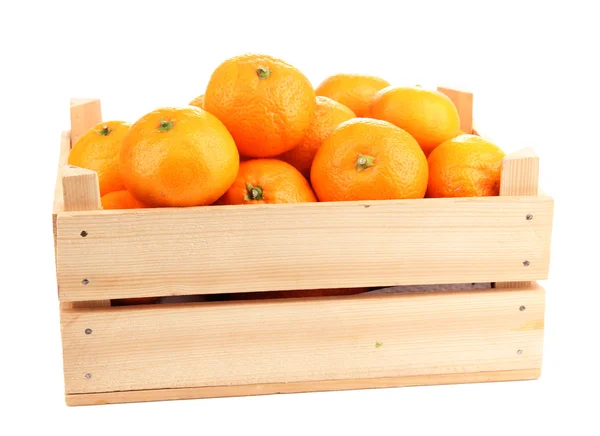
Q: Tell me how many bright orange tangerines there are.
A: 11